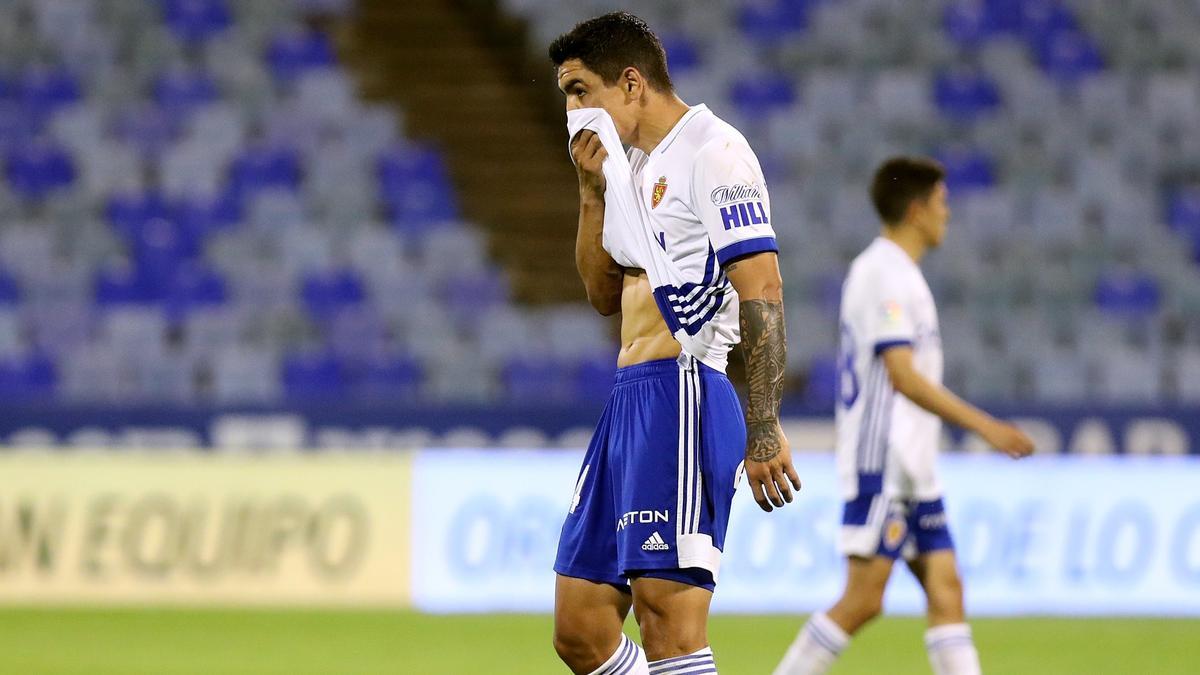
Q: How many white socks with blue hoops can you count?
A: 4